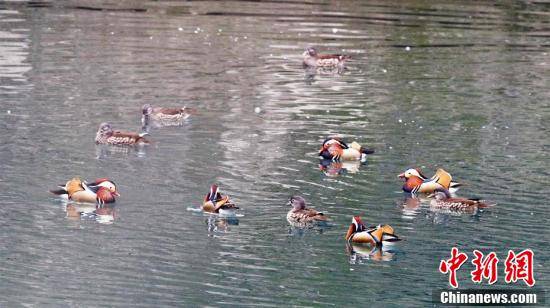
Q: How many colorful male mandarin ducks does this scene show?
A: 5